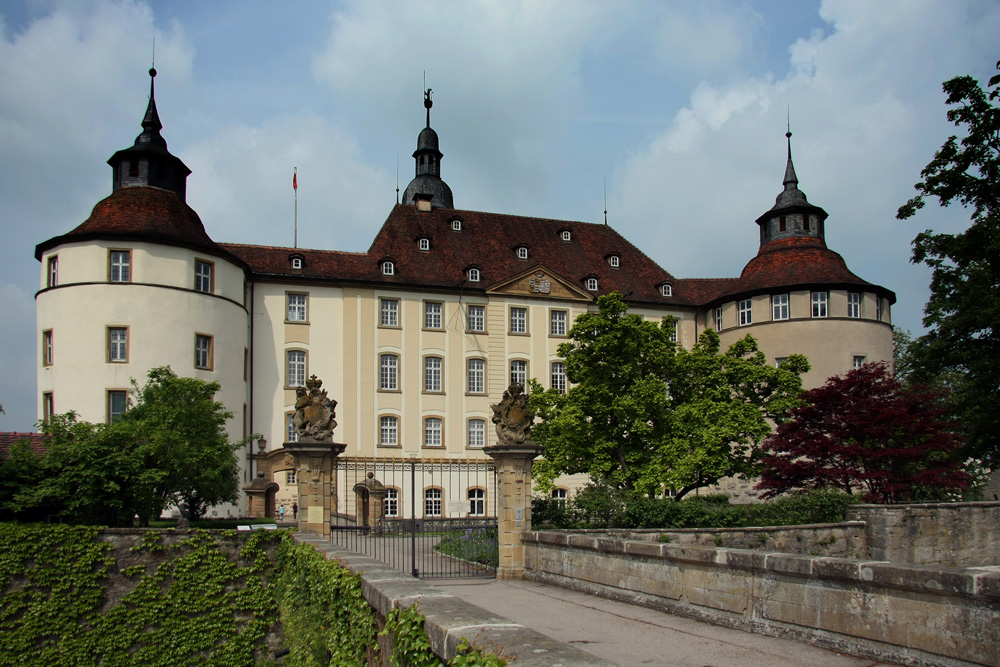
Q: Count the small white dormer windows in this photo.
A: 10